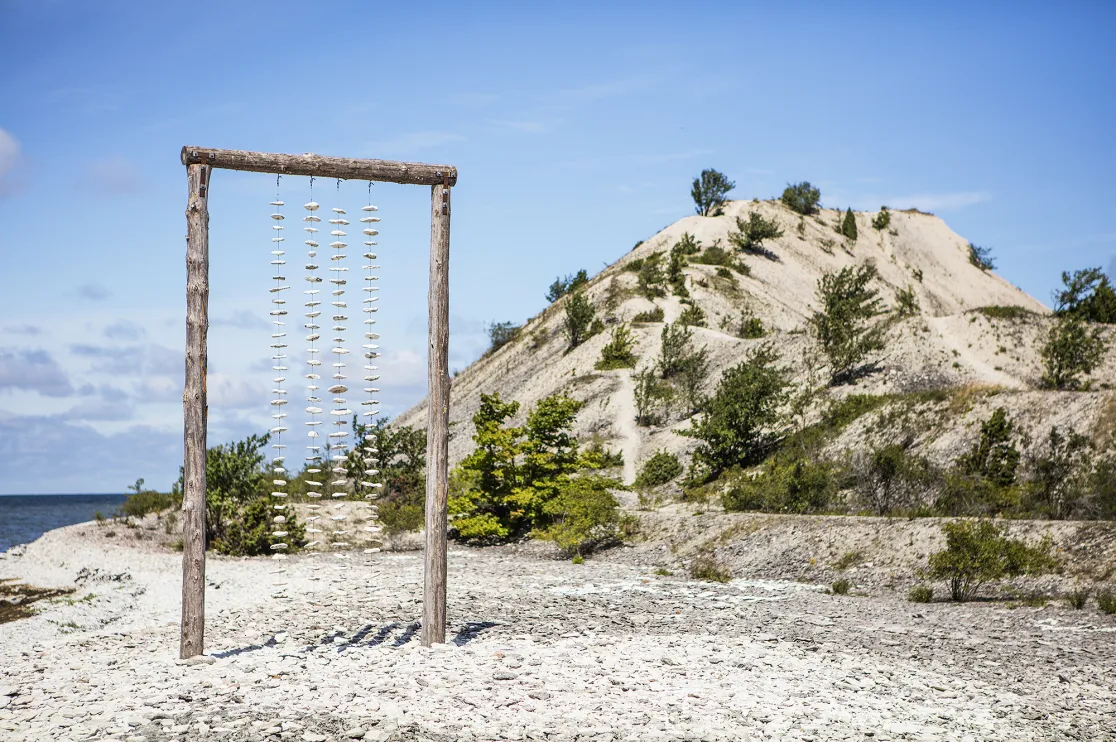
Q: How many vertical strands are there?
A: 4